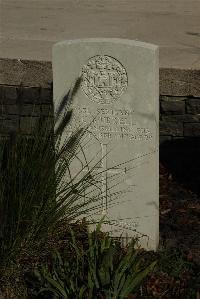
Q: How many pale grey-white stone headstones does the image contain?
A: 1